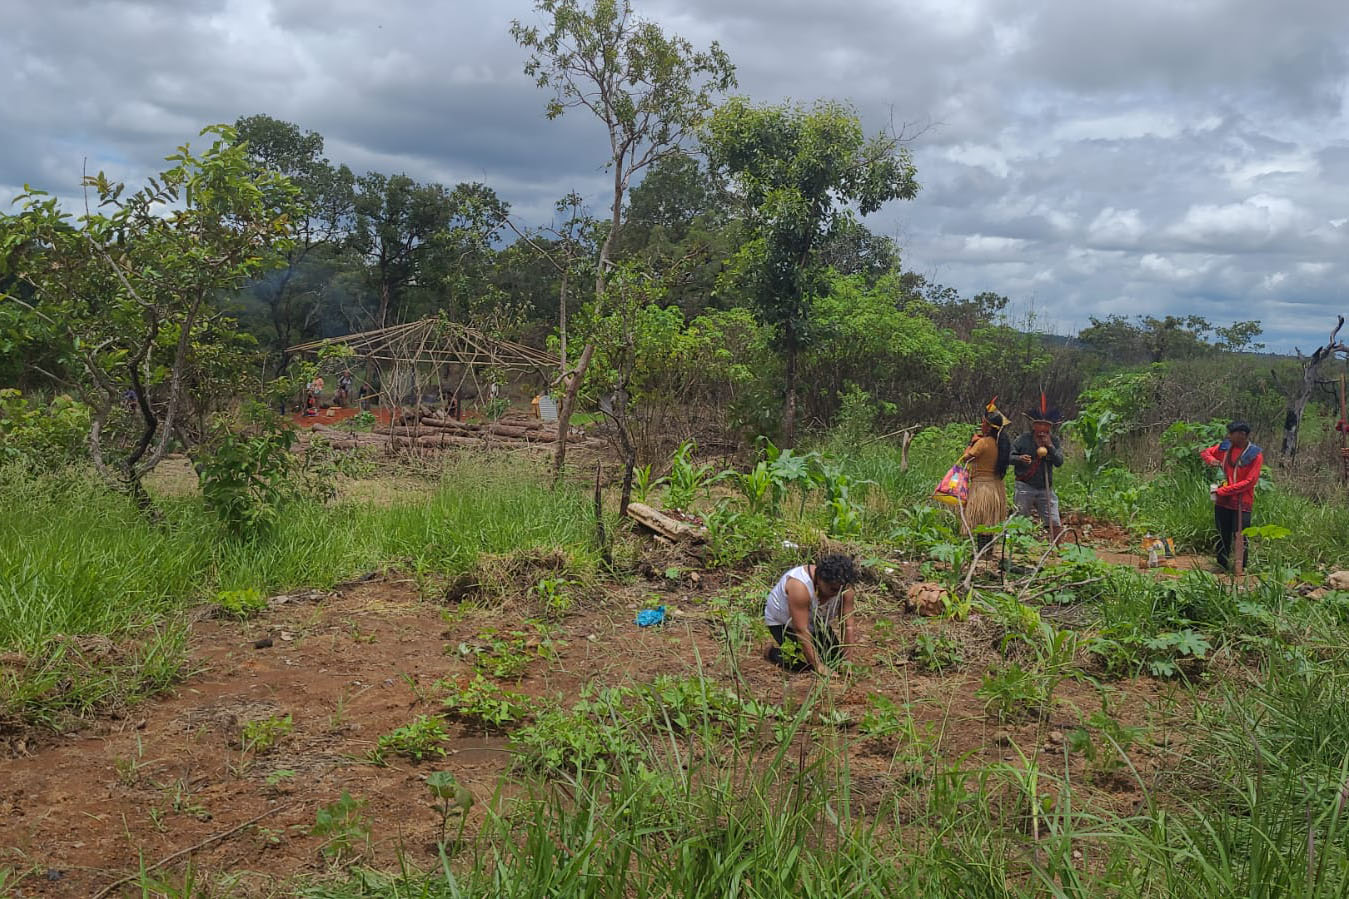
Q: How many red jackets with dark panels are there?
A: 1